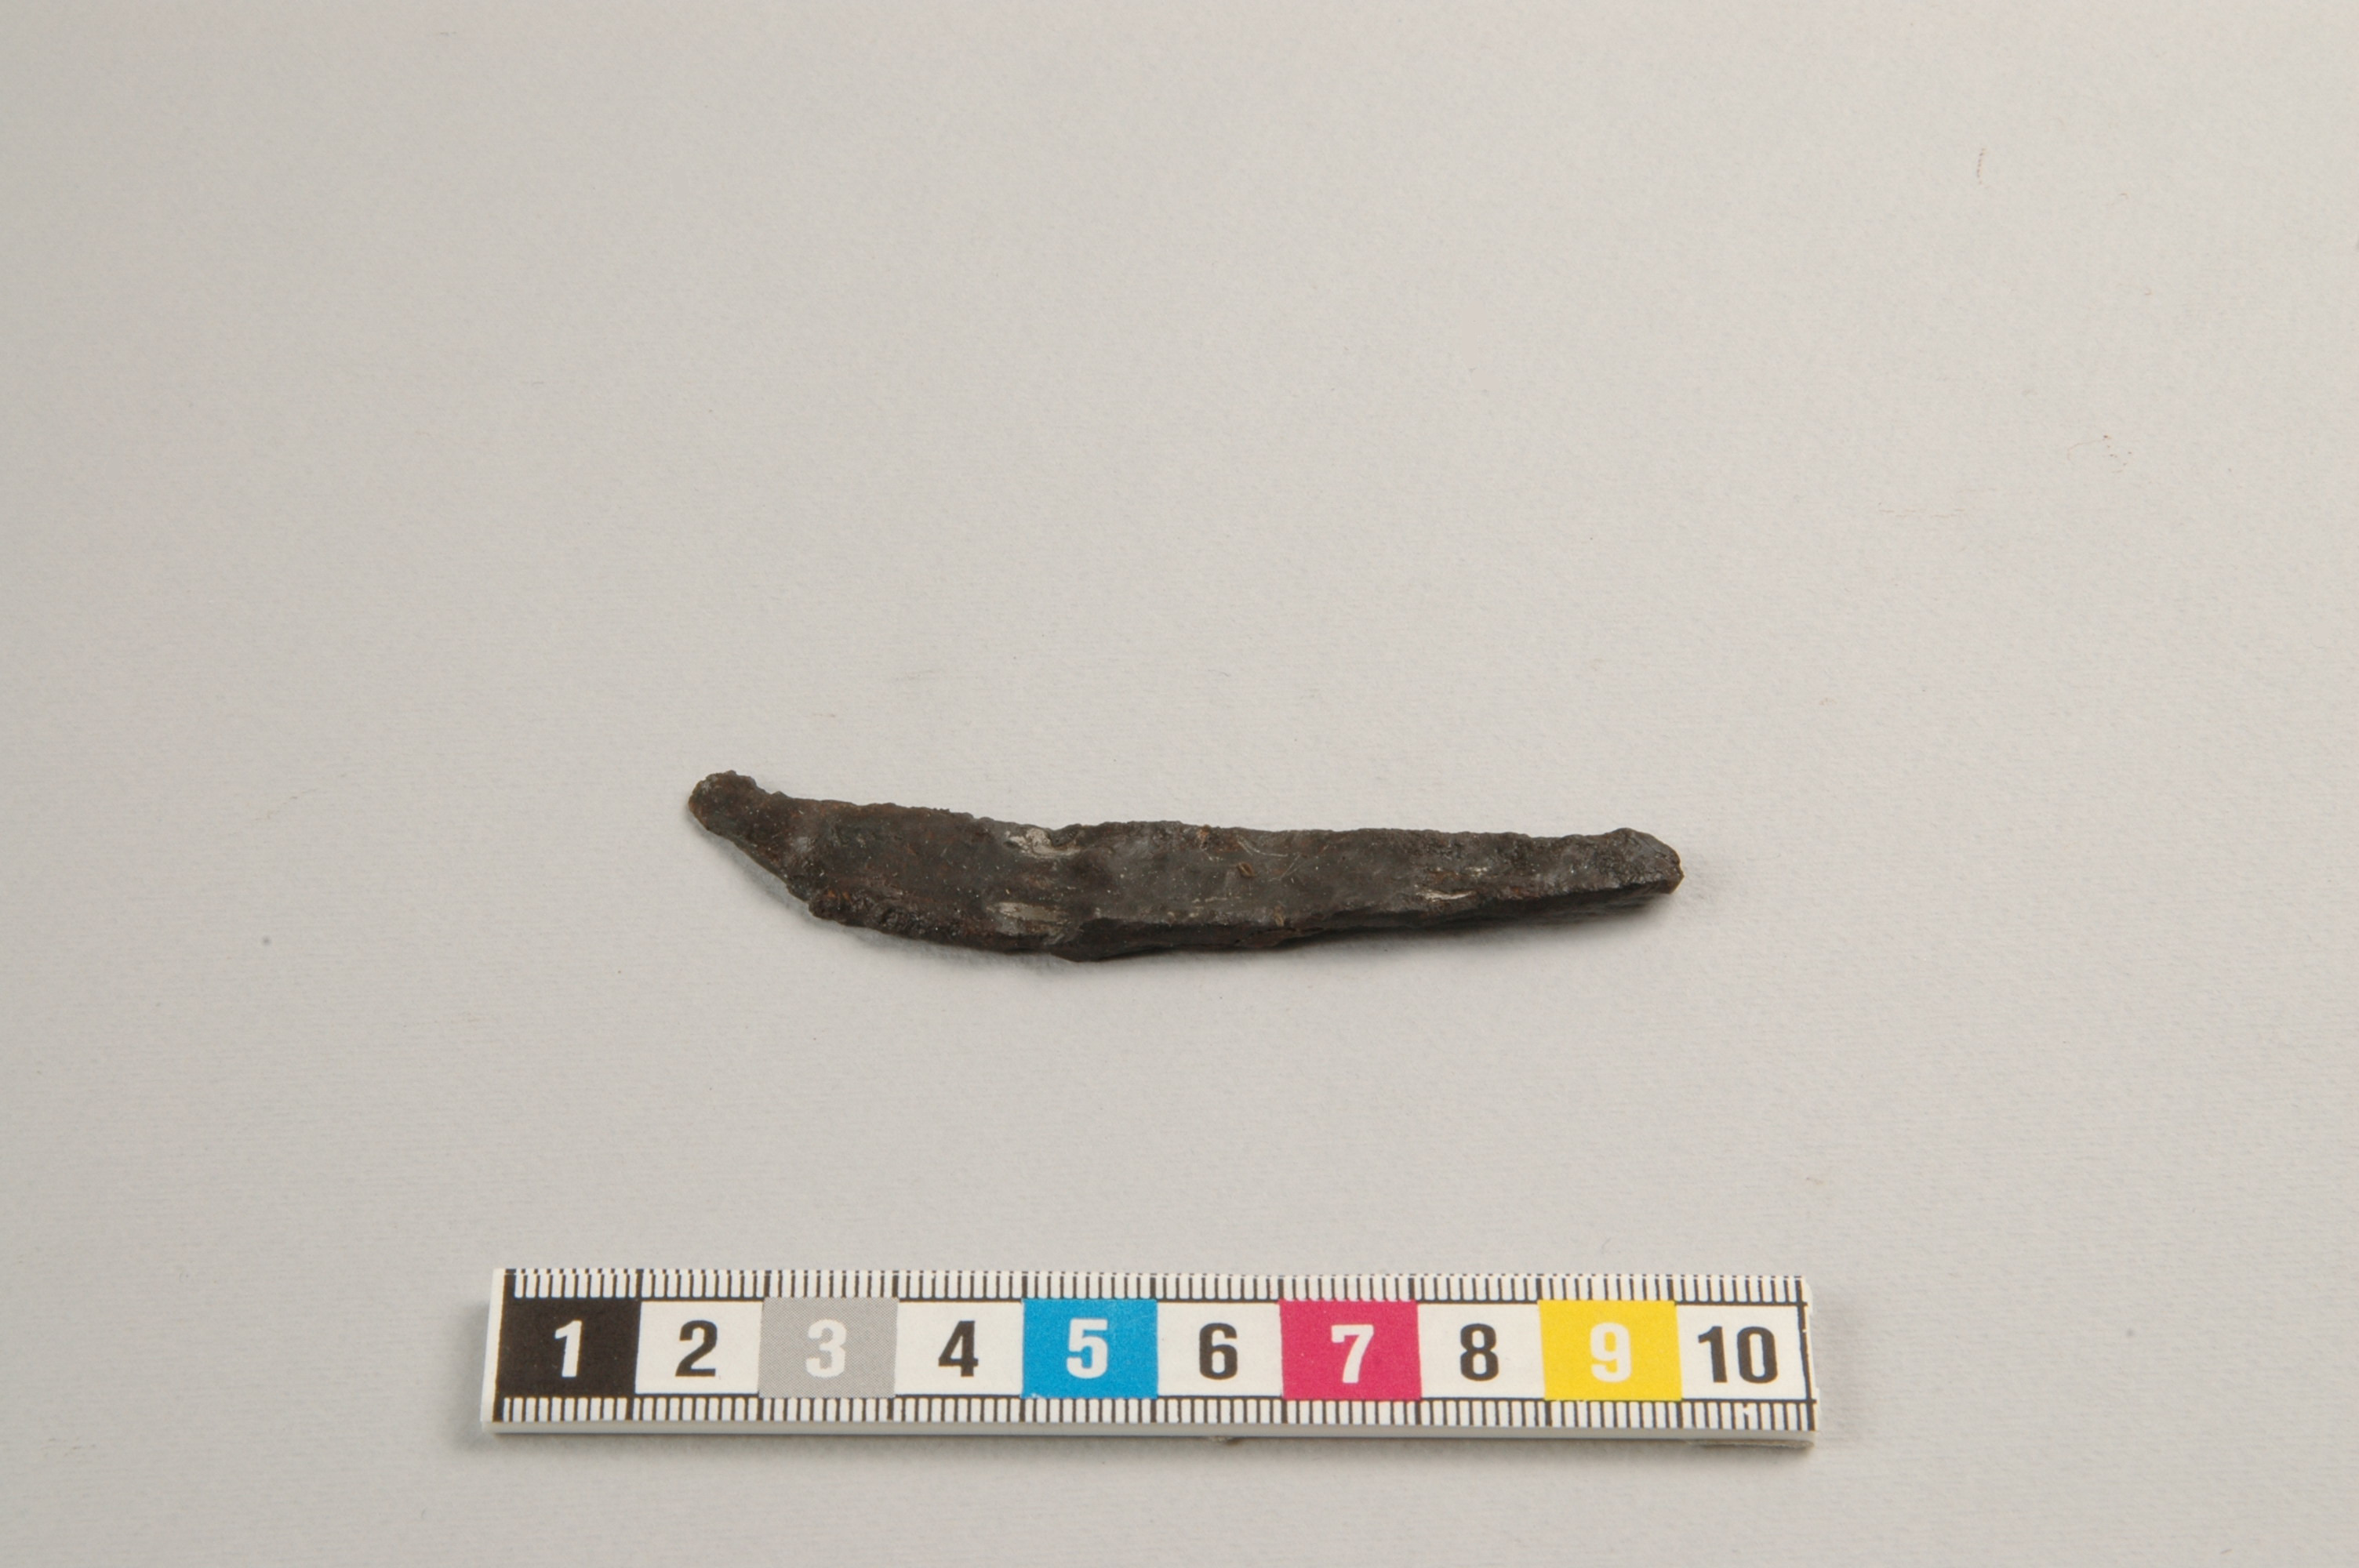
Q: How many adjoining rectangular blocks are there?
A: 10